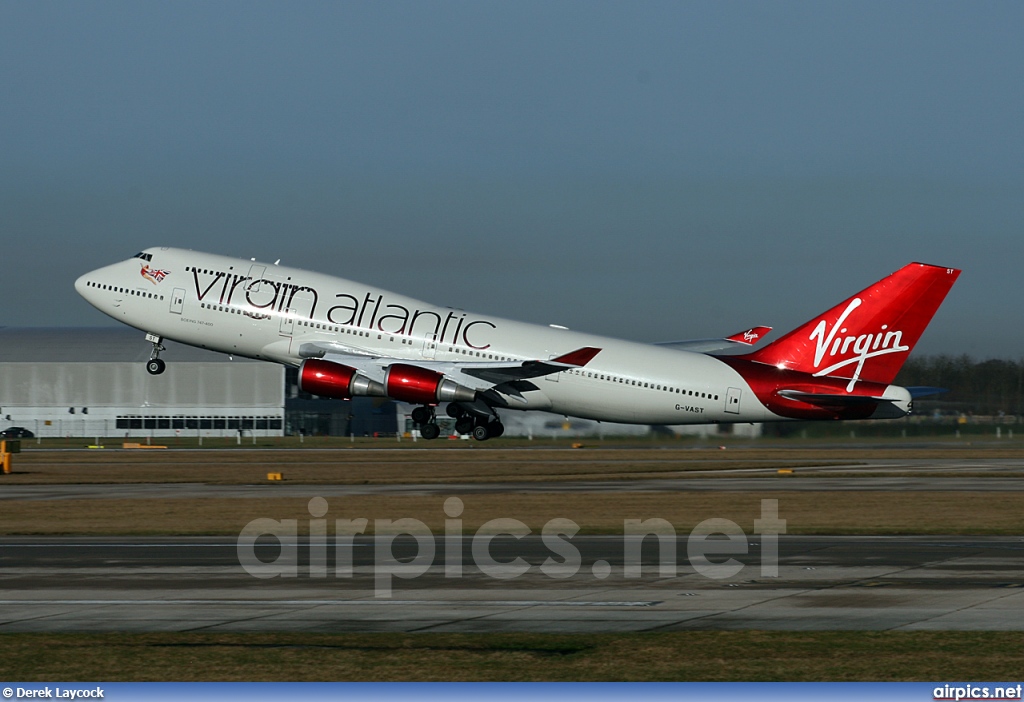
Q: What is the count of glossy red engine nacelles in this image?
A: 2